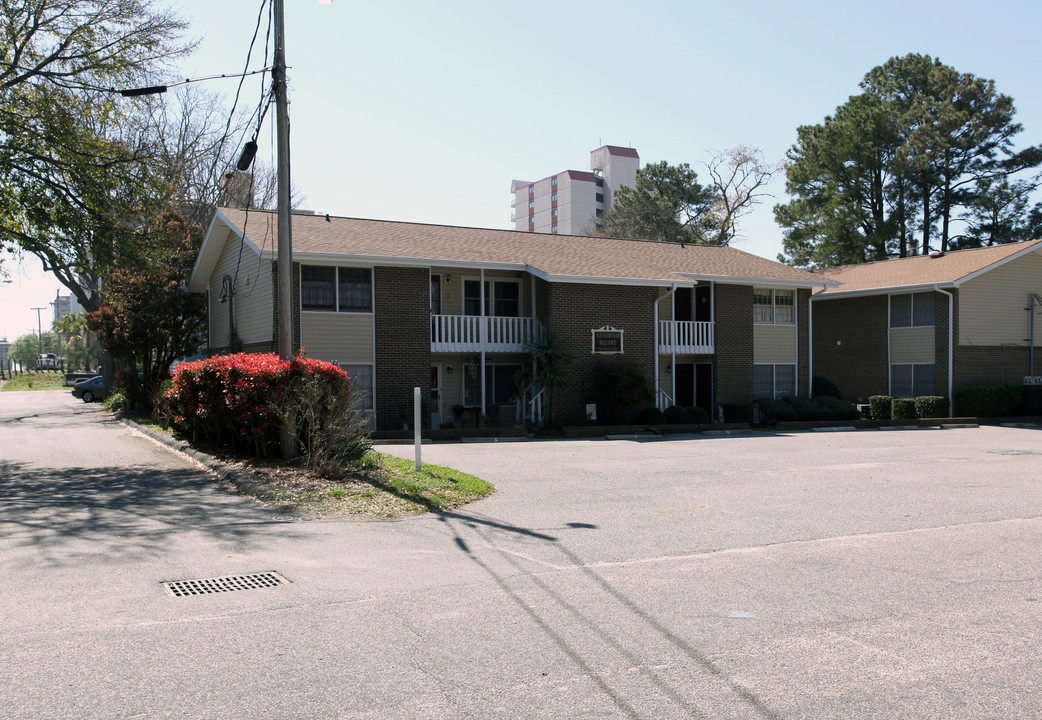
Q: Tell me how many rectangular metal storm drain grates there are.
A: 1